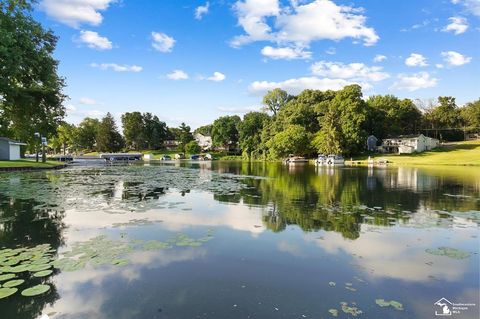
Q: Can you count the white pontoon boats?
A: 2